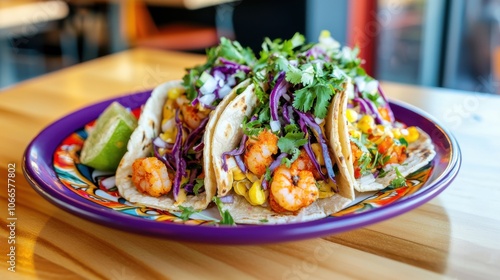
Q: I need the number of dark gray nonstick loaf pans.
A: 0